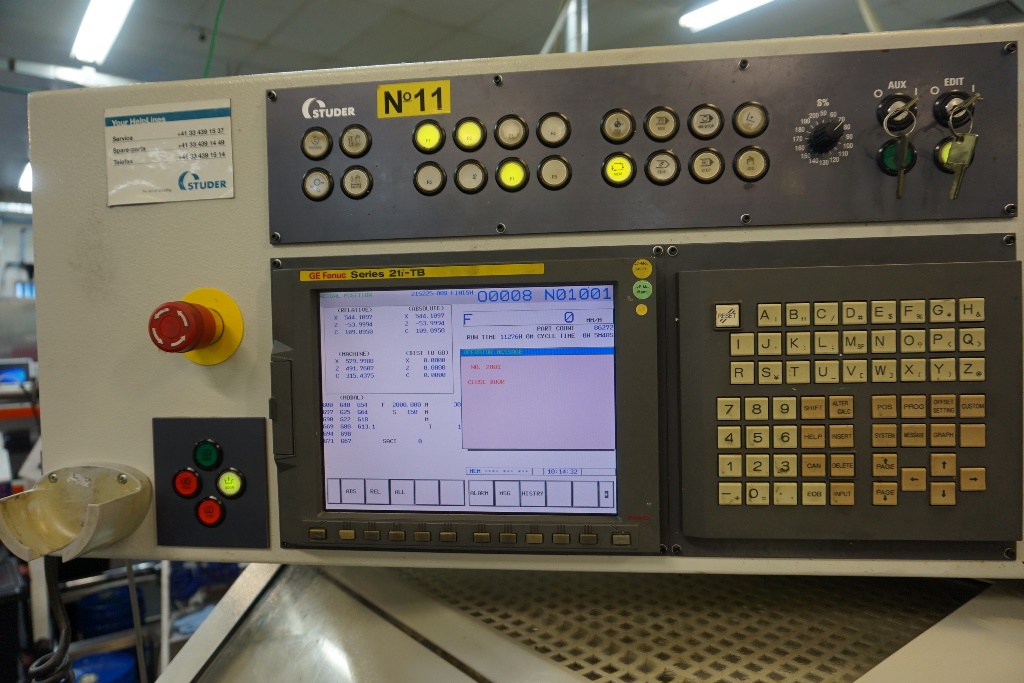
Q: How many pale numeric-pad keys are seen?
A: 12